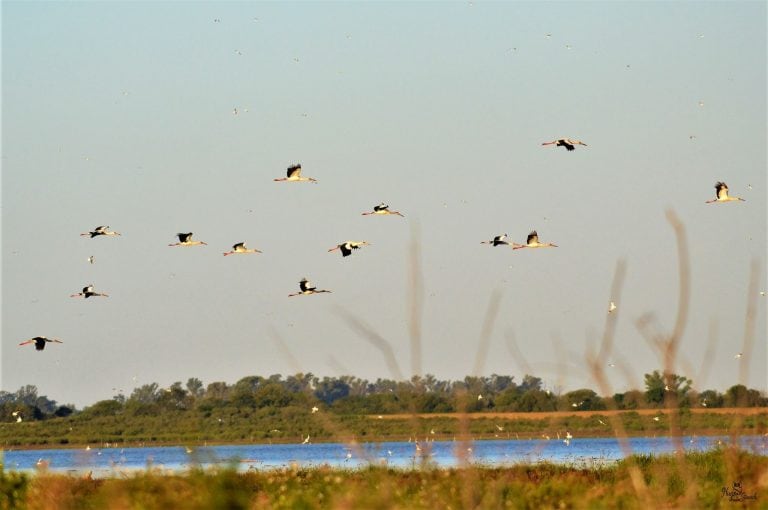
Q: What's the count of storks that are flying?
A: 13